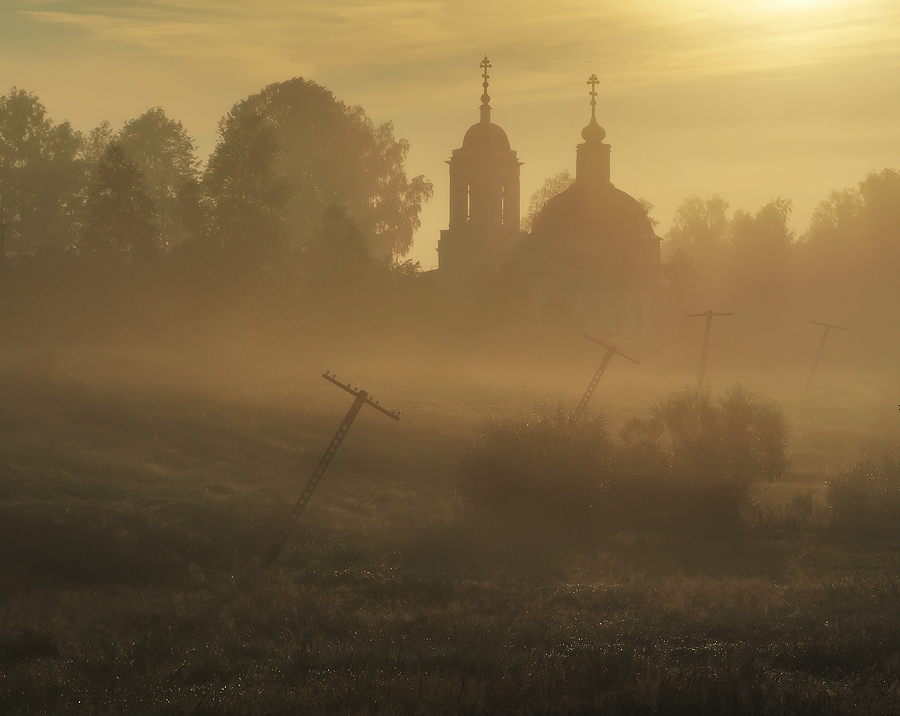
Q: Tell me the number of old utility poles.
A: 4